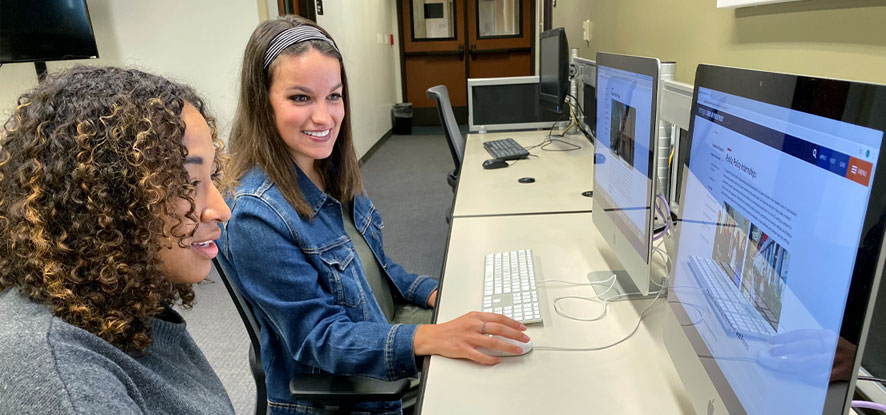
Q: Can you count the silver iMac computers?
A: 2